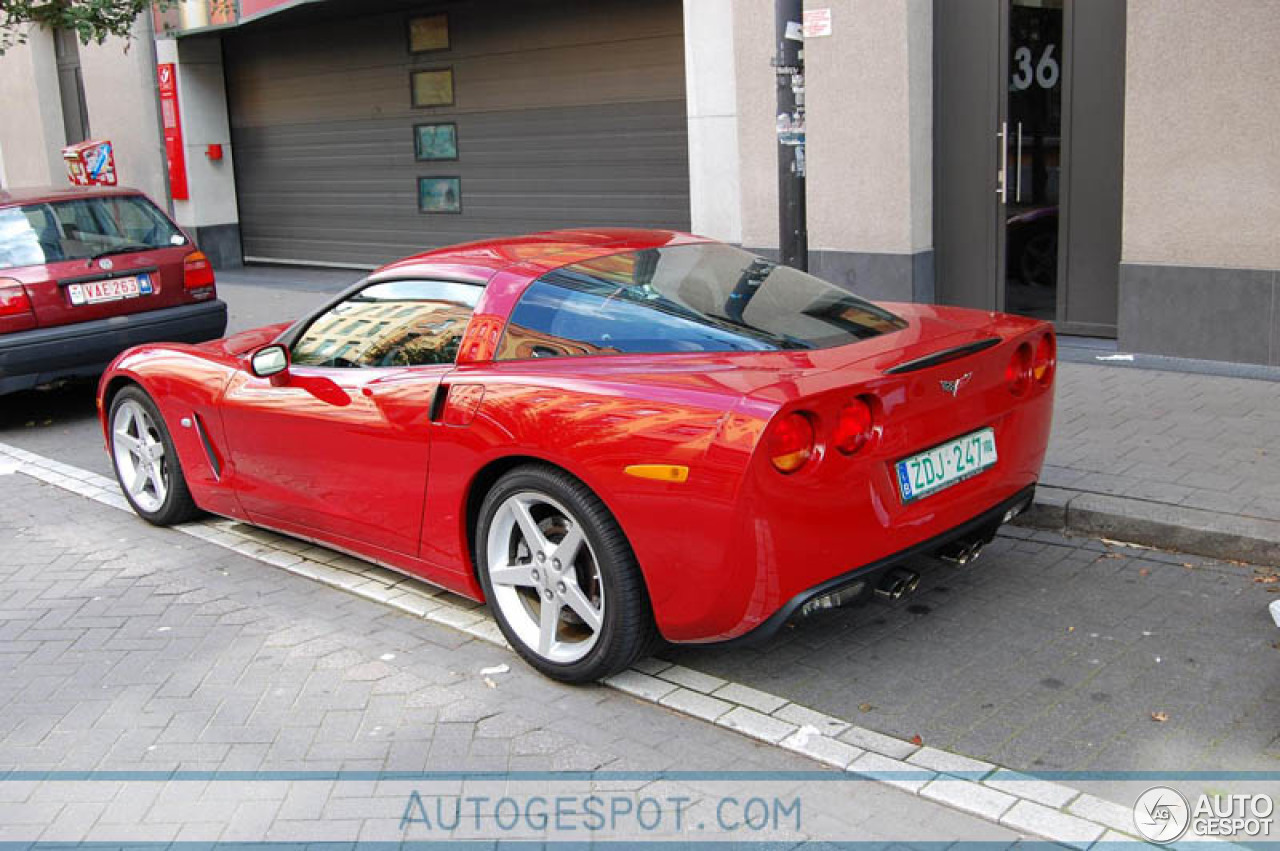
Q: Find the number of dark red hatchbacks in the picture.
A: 1